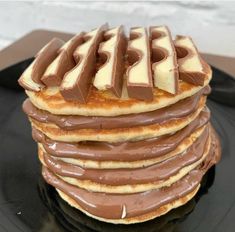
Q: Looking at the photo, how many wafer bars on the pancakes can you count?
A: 7